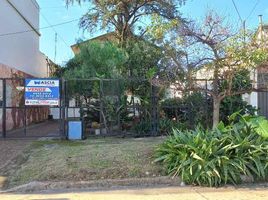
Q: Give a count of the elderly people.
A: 0